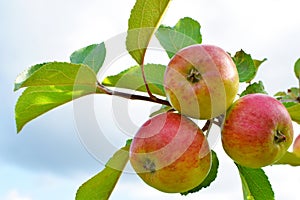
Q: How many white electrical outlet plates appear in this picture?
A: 0